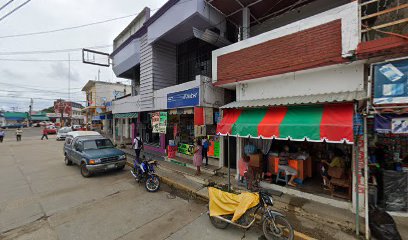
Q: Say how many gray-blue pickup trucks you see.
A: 1